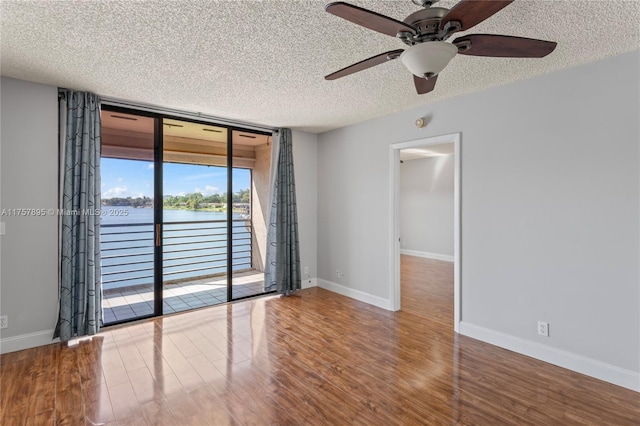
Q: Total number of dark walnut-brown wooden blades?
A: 5